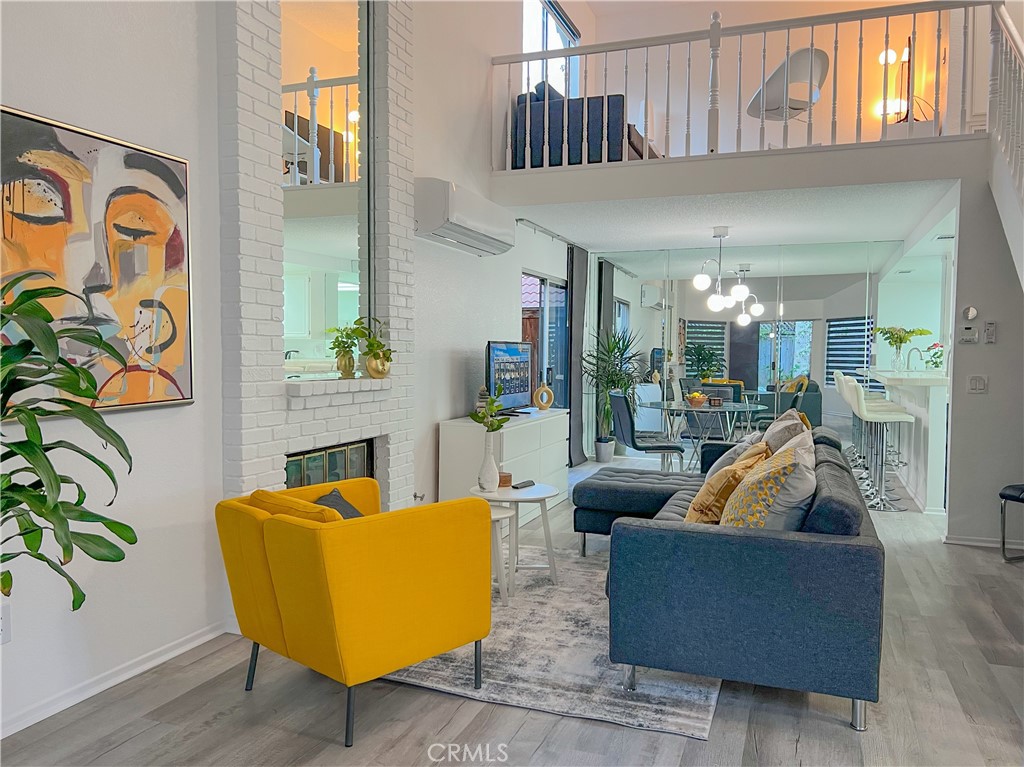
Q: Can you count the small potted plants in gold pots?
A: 2